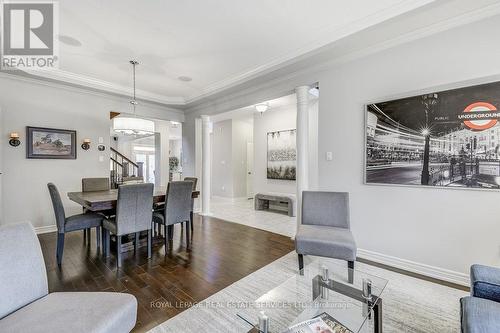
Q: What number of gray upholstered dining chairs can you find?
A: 6